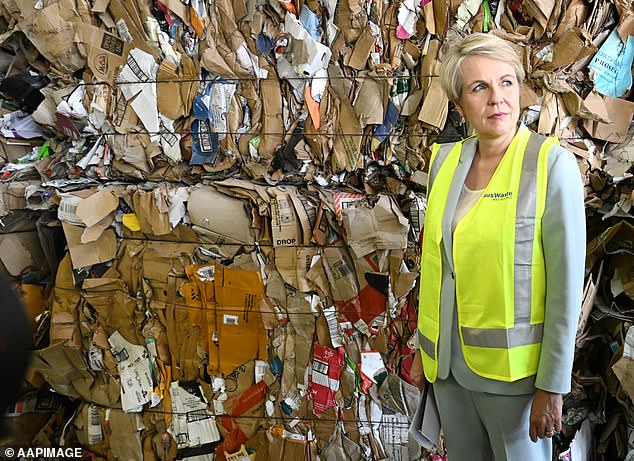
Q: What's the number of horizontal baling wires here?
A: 5